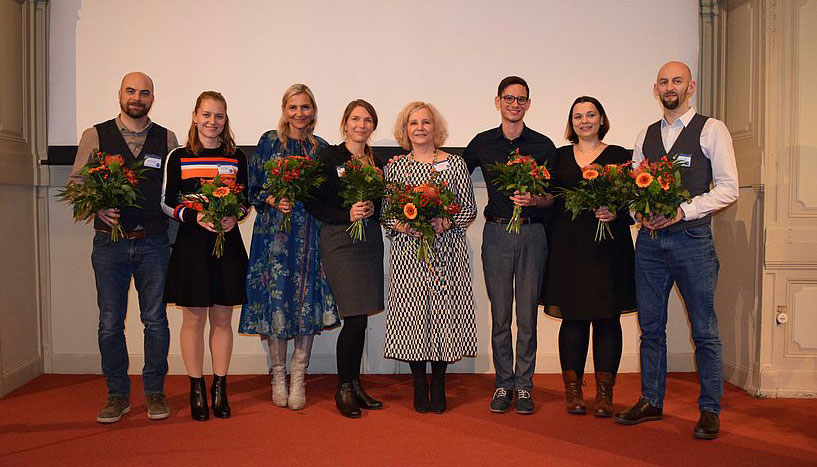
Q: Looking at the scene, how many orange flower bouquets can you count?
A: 8